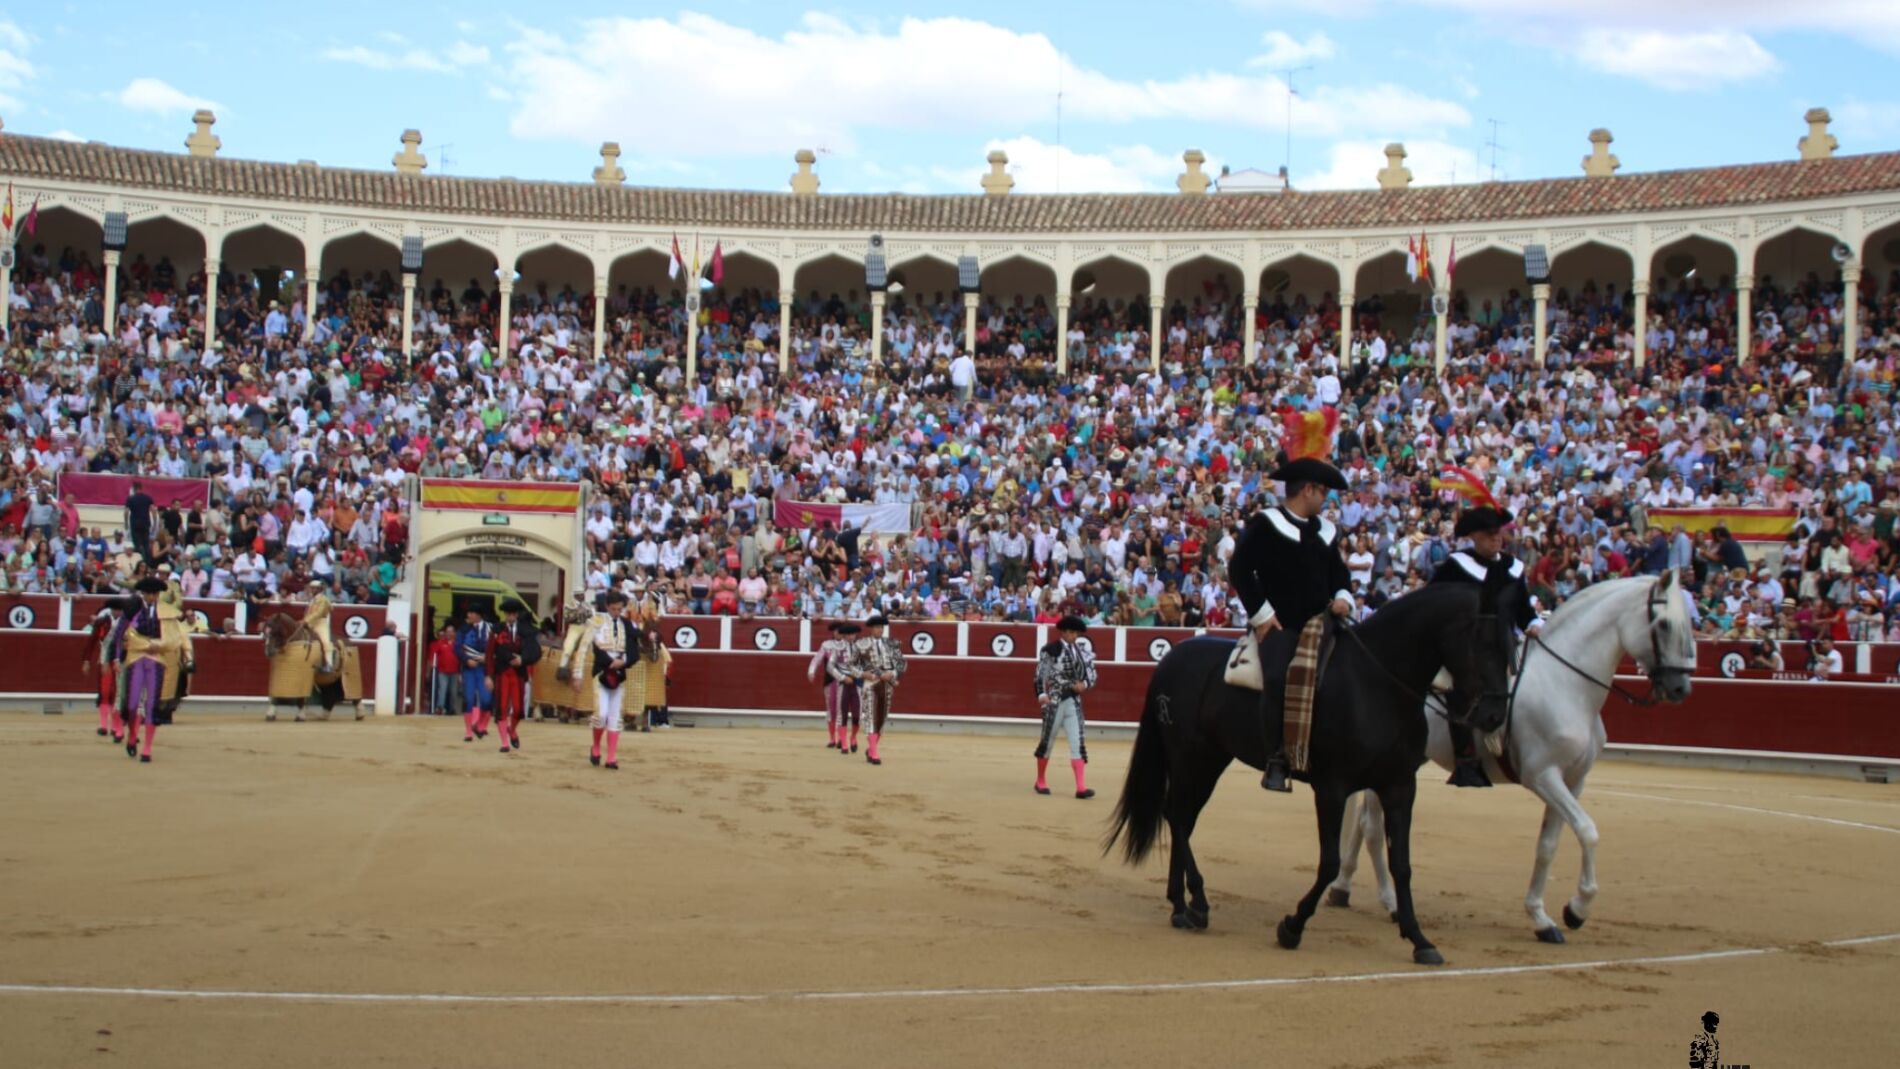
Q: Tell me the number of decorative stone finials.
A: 9